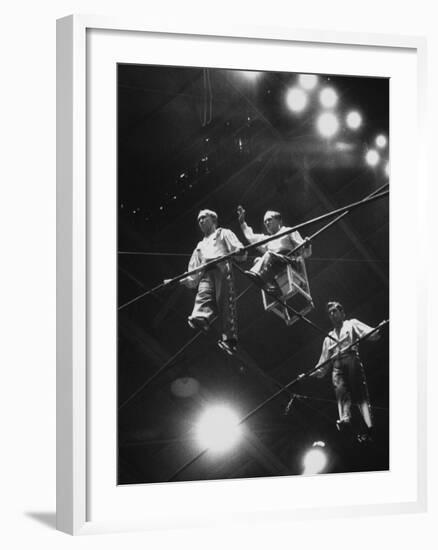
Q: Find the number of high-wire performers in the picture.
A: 3